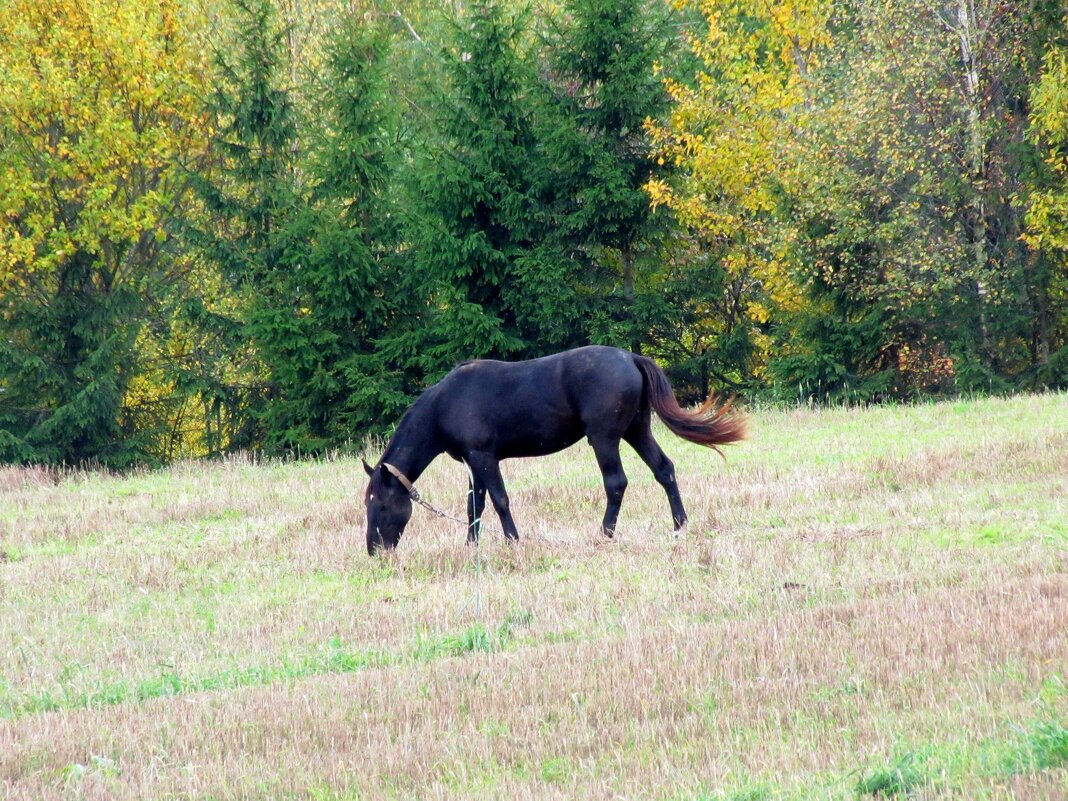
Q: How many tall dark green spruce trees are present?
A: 4